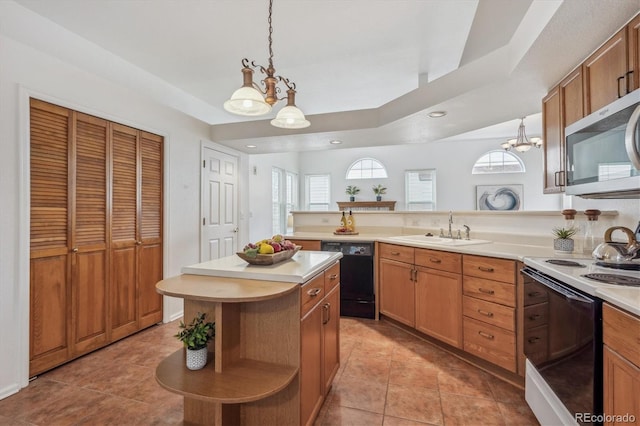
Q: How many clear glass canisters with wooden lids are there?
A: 2